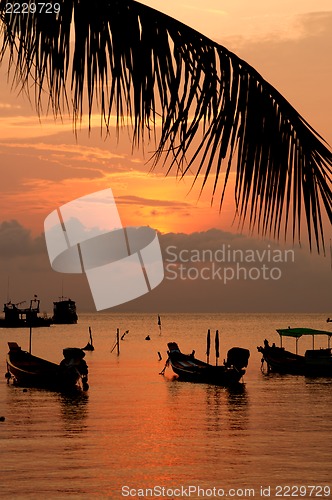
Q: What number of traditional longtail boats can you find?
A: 3